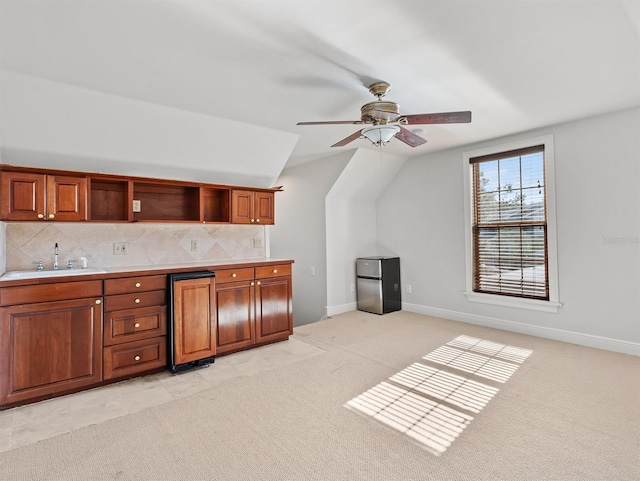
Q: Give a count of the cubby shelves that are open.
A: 3